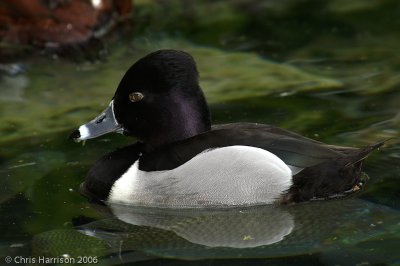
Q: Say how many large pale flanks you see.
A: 1